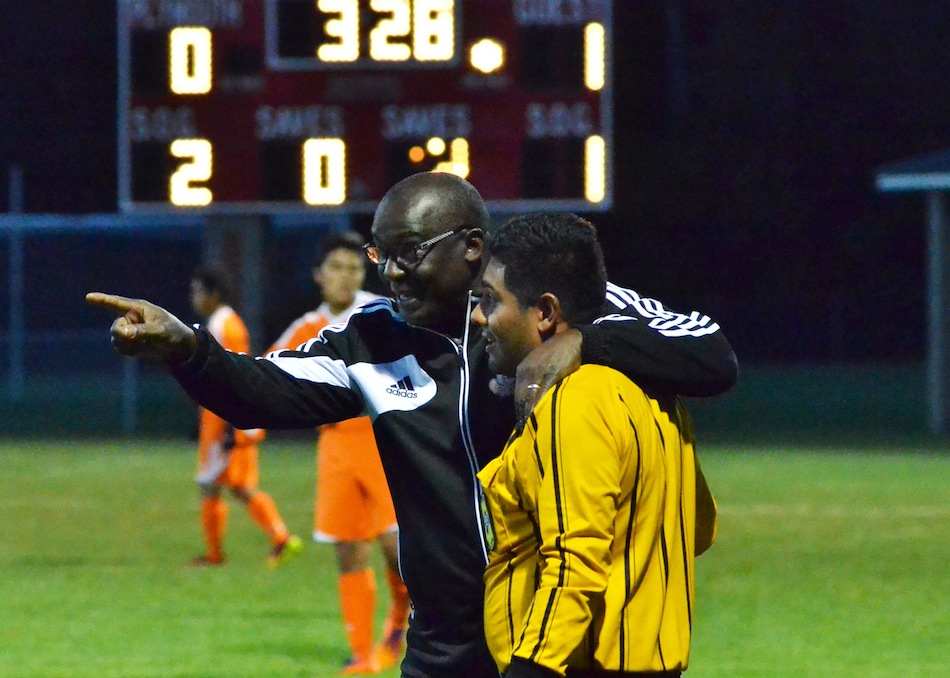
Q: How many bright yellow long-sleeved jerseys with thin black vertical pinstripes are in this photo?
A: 1